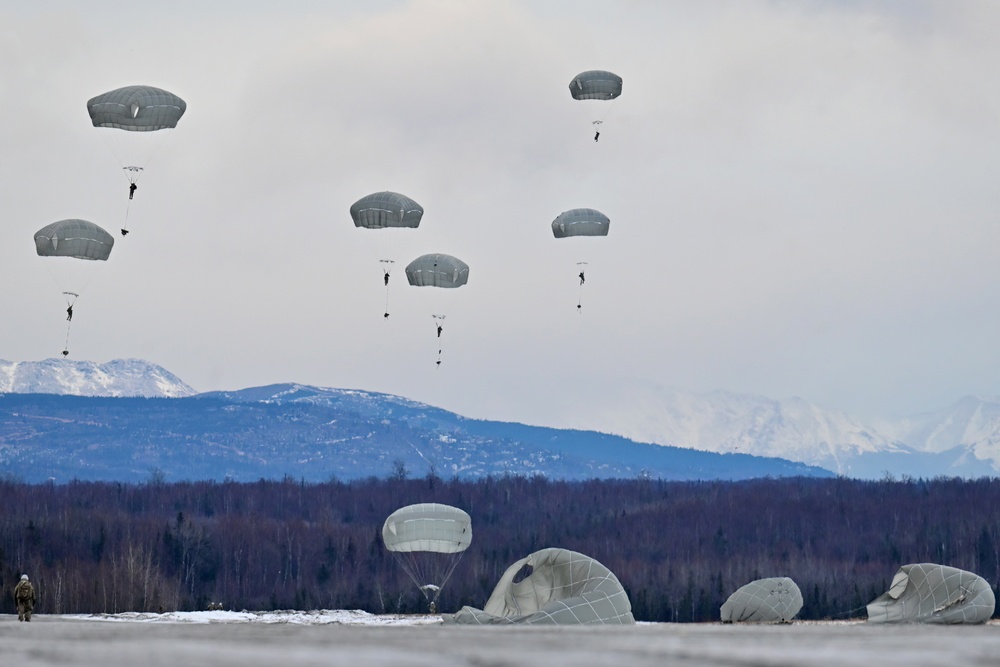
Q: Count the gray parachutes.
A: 10